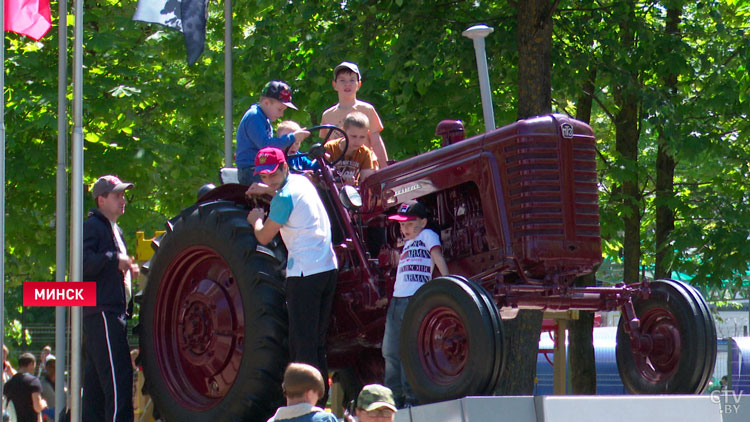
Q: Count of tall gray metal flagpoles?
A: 4